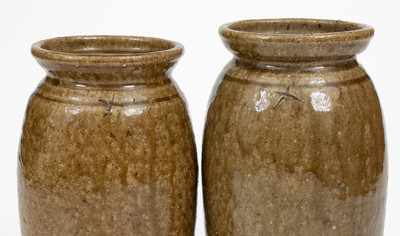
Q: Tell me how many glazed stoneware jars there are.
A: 2